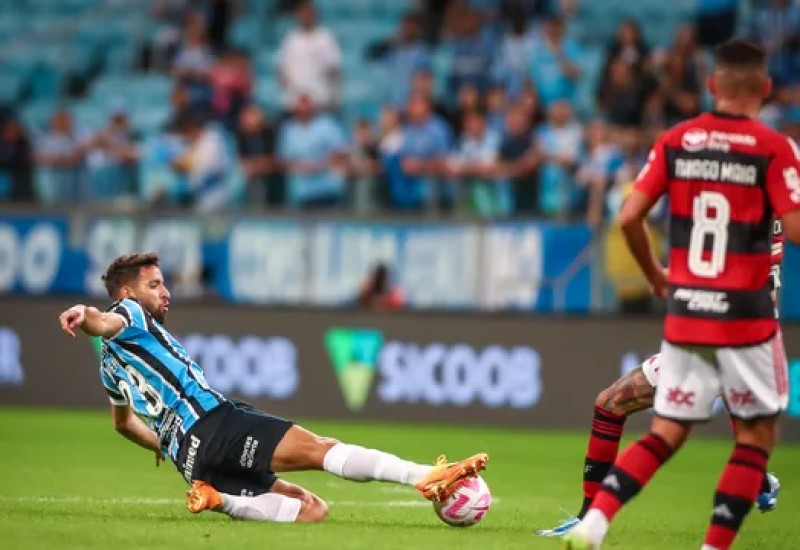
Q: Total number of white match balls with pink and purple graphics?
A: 1